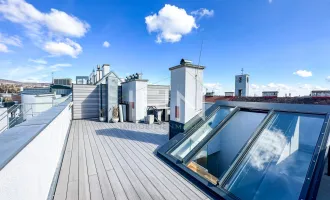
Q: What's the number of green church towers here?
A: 0